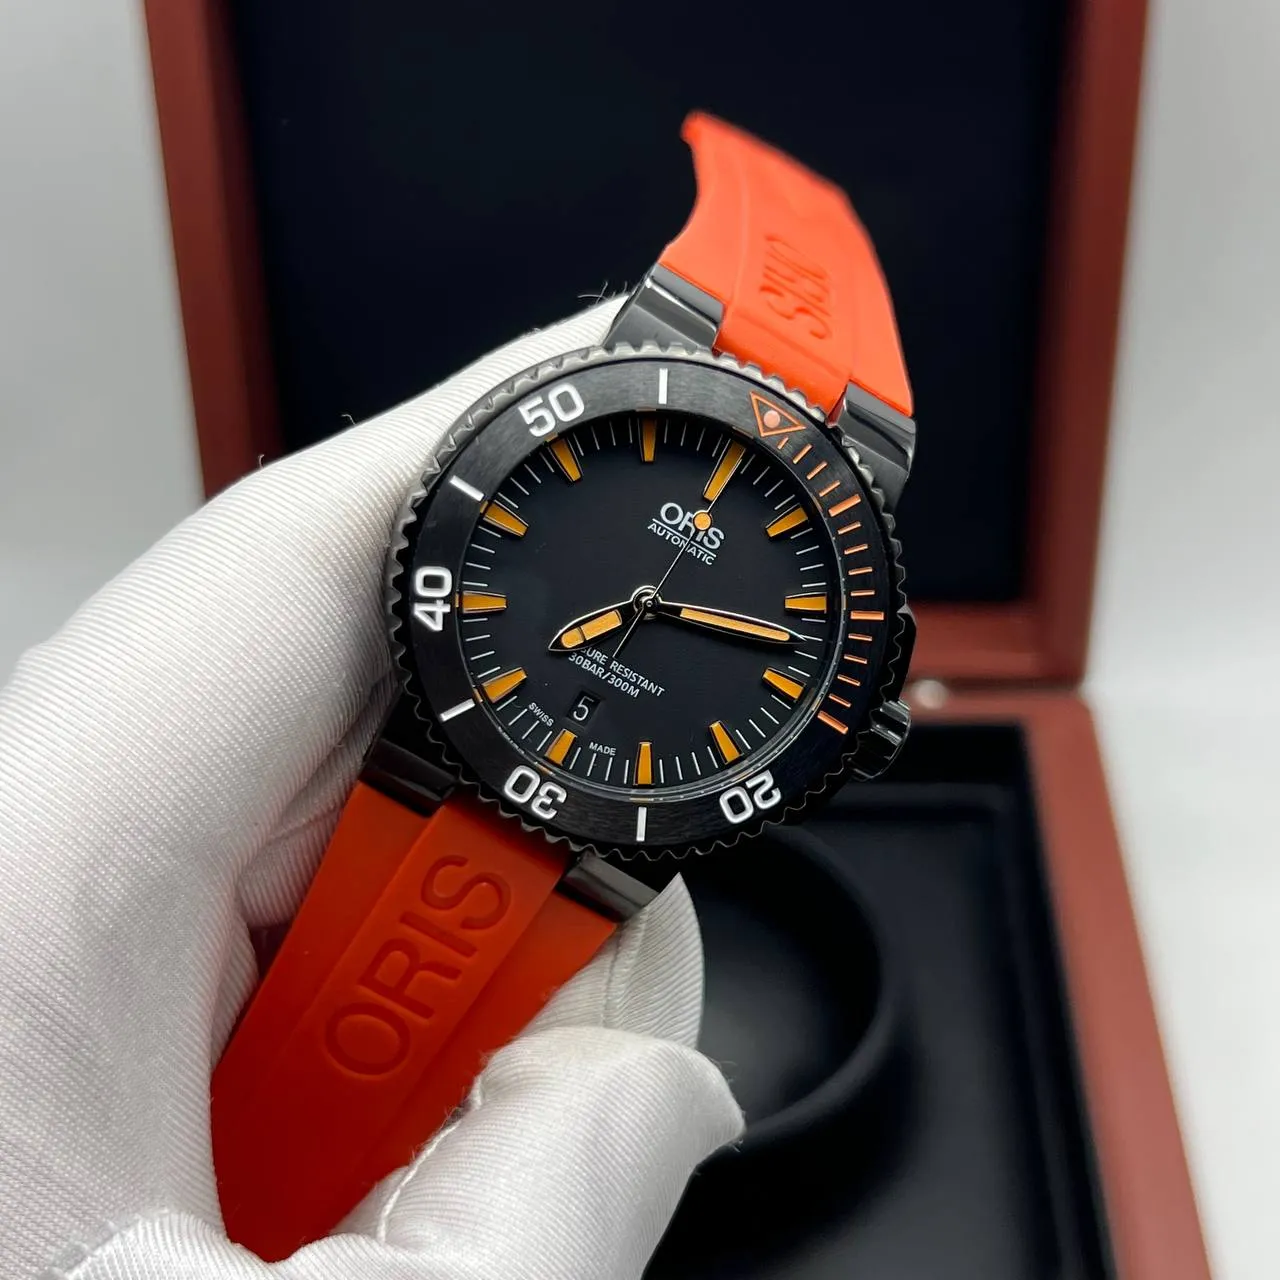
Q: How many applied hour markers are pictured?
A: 12